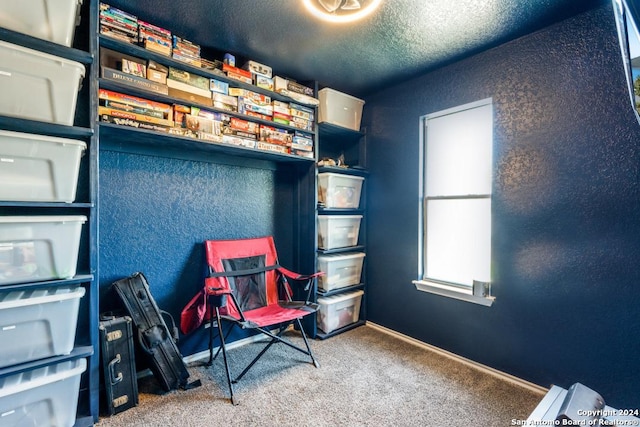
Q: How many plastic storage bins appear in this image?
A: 11